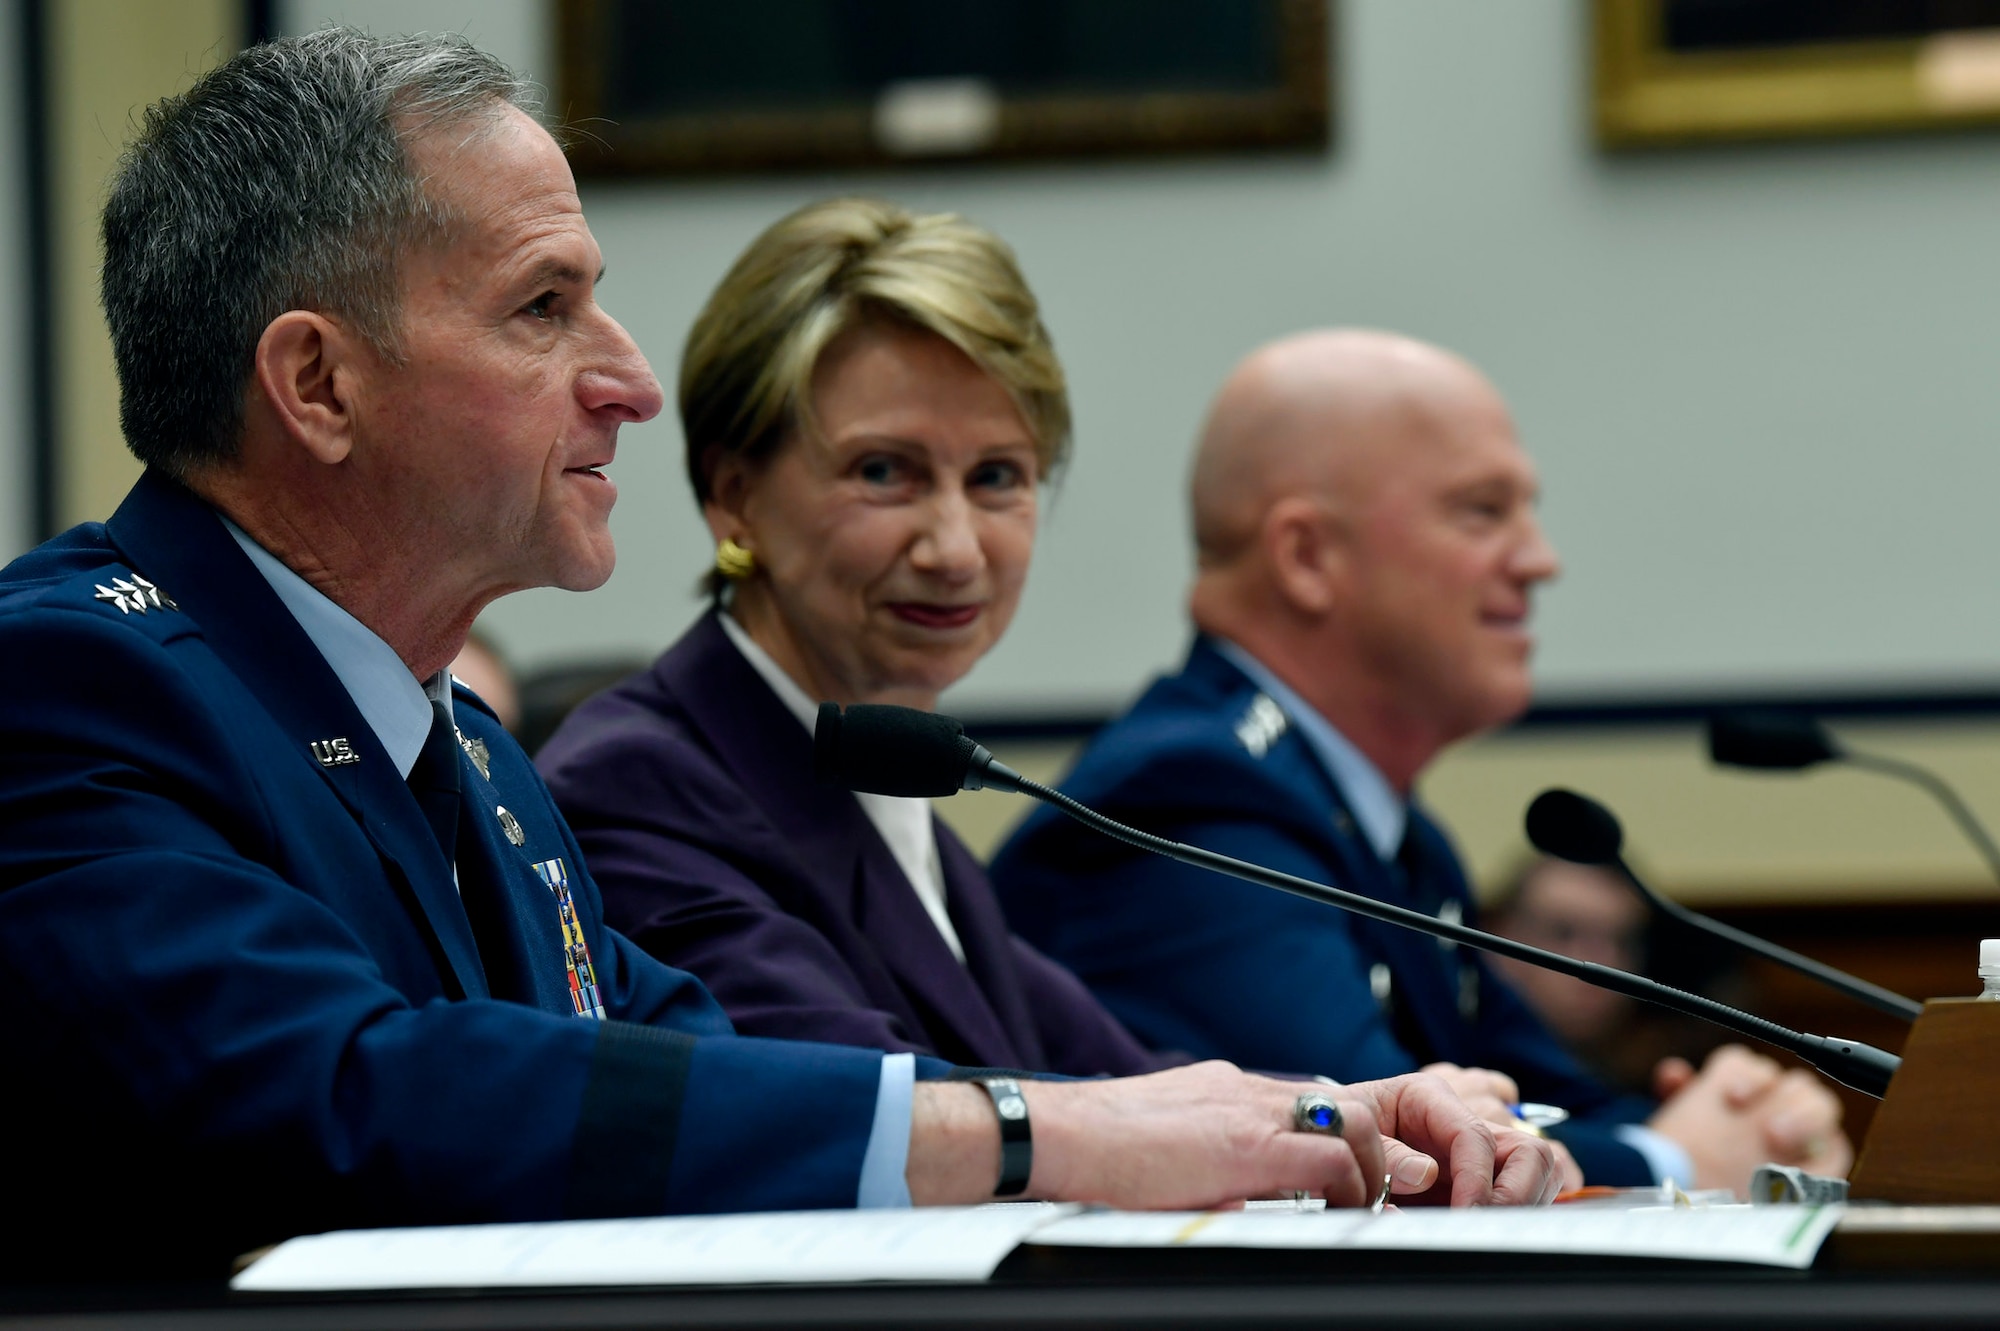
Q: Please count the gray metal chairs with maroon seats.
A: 0